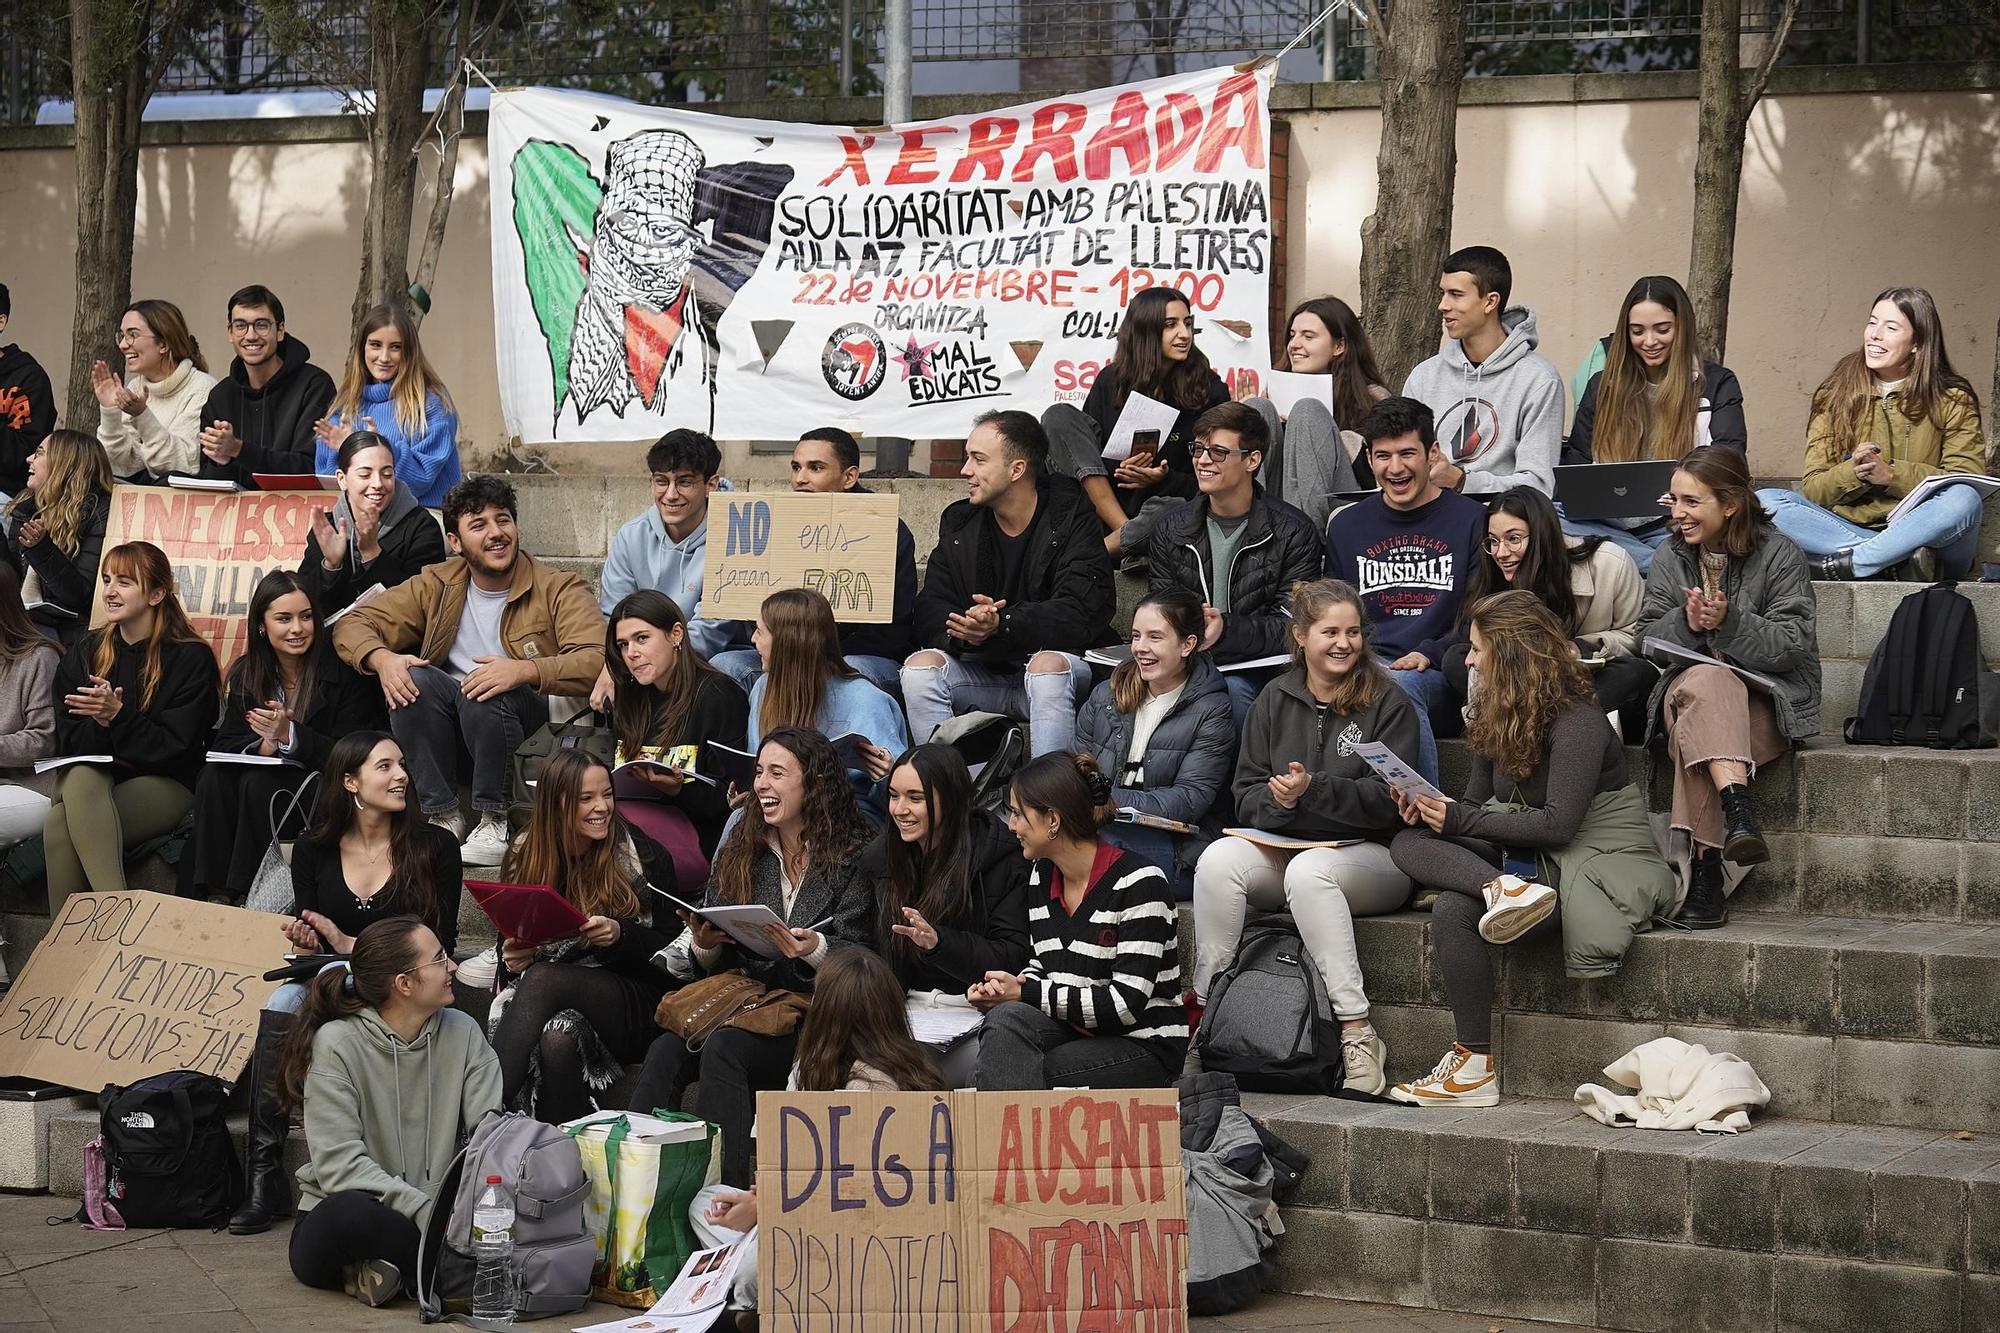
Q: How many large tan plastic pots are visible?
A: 0